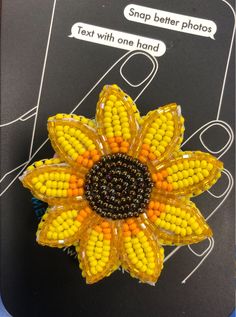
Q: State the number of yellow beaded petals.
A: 9